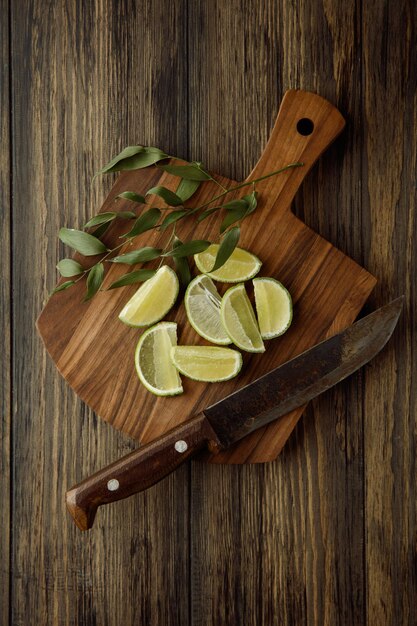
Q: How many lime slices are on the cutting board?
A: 7